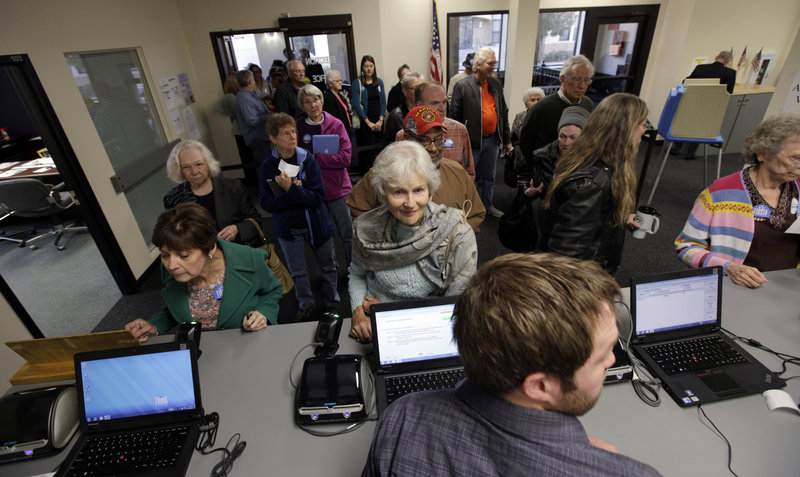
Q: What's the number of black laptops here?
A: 3